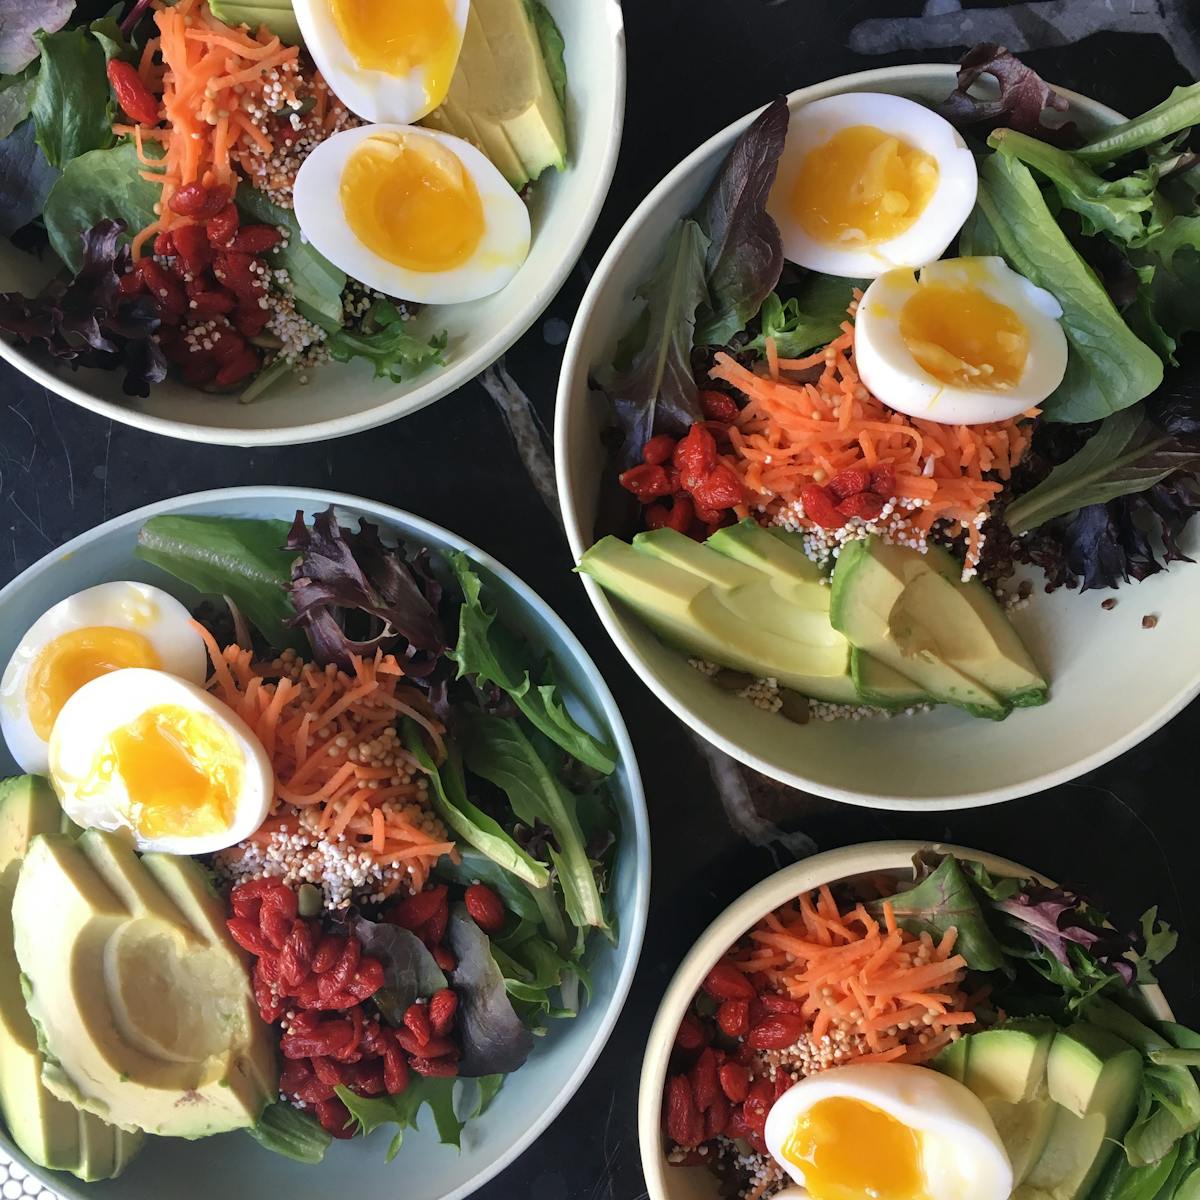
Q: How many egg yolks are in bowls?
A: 7